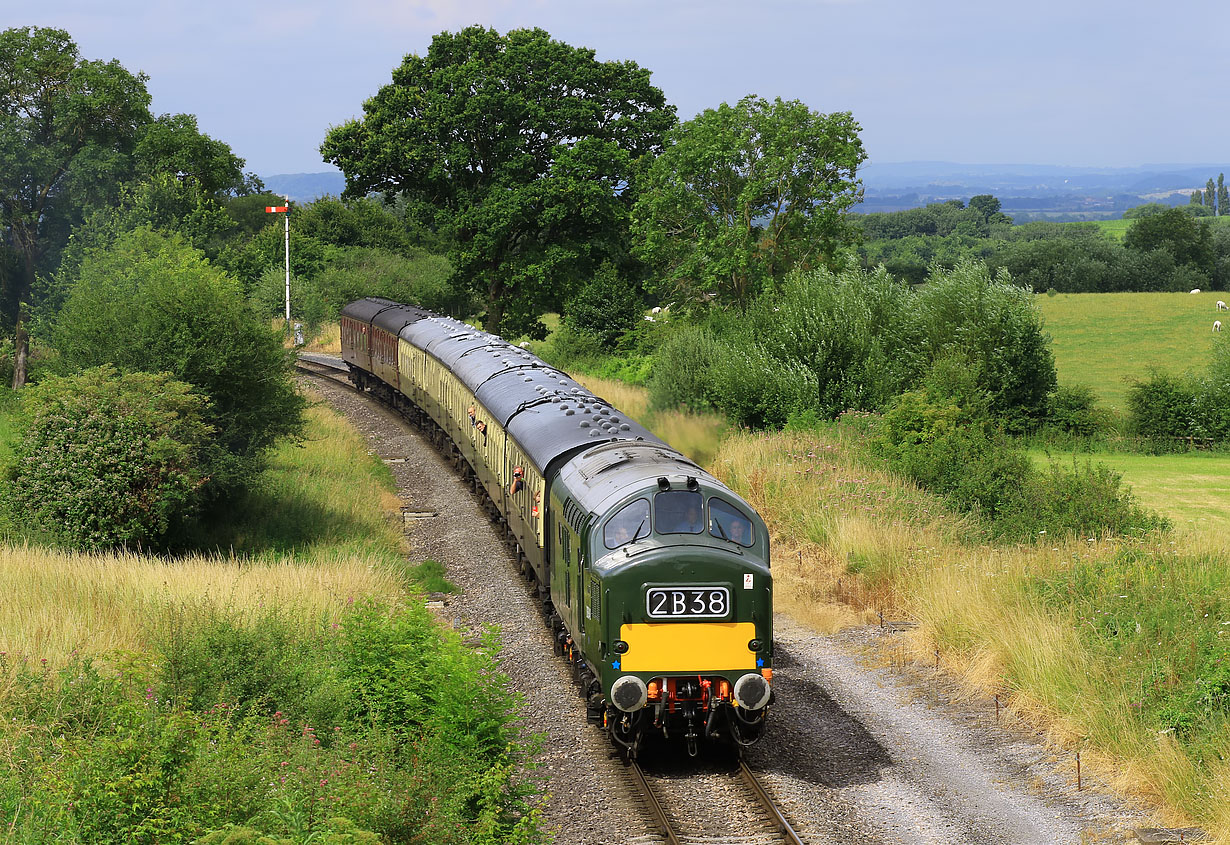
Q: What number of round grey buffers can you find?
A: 2